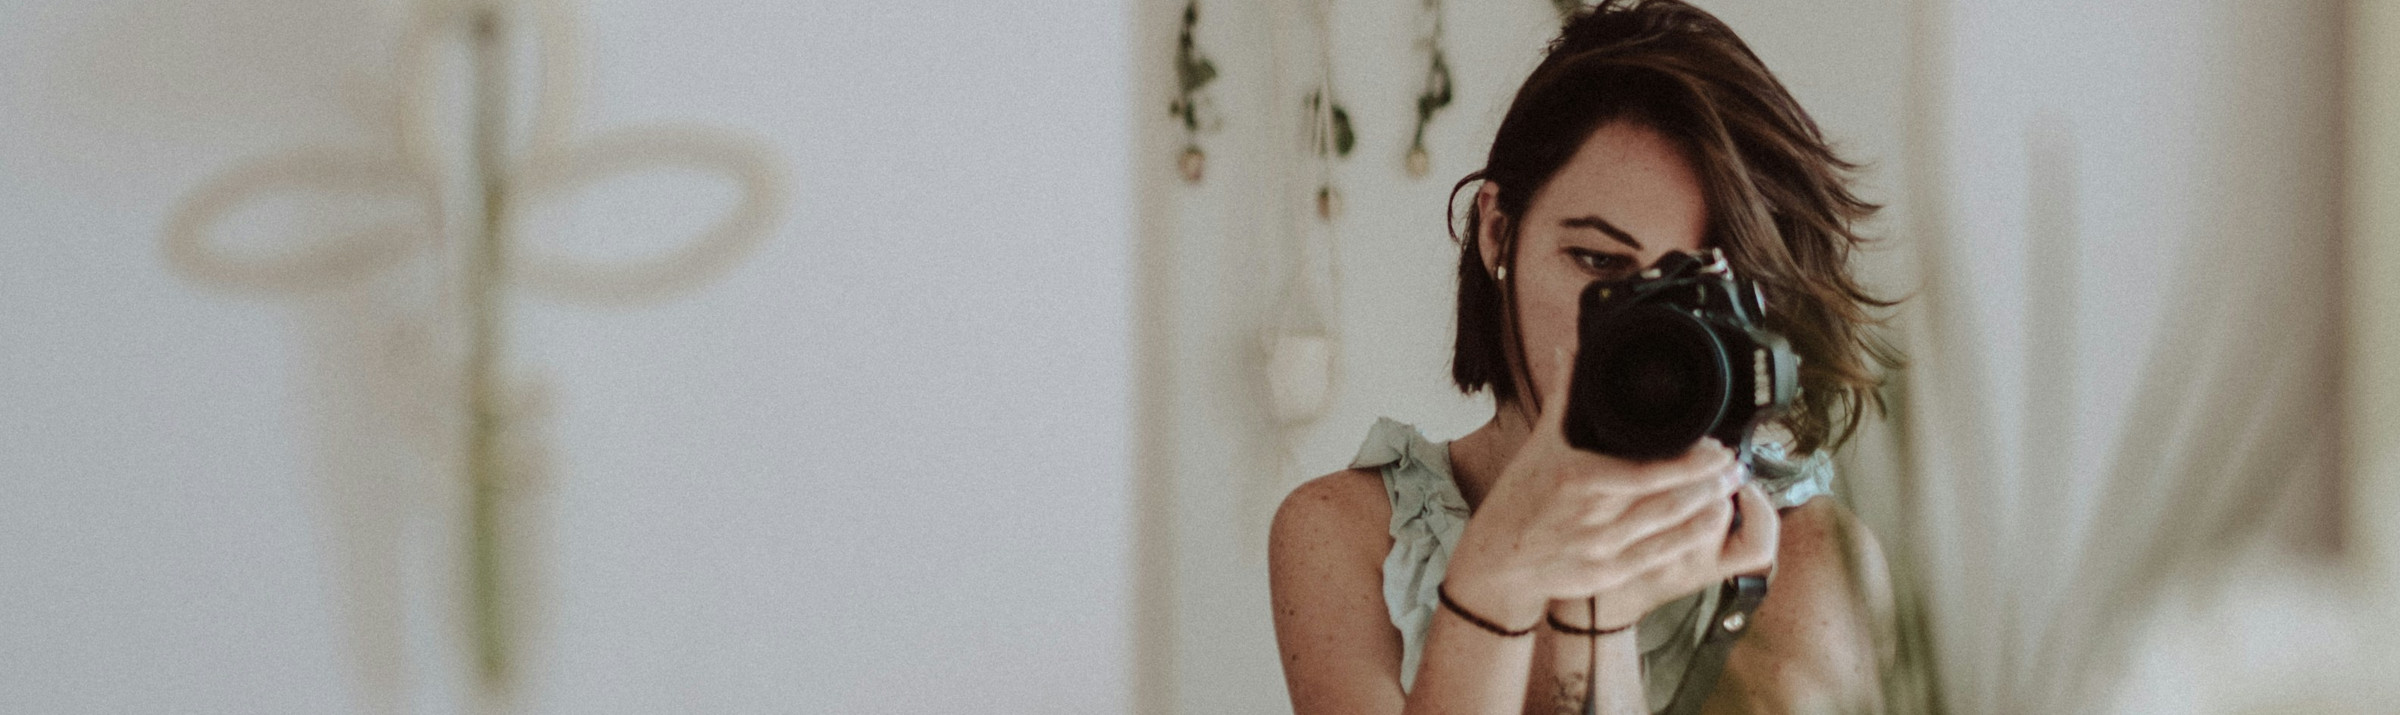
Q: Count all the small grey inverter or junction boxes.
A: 0